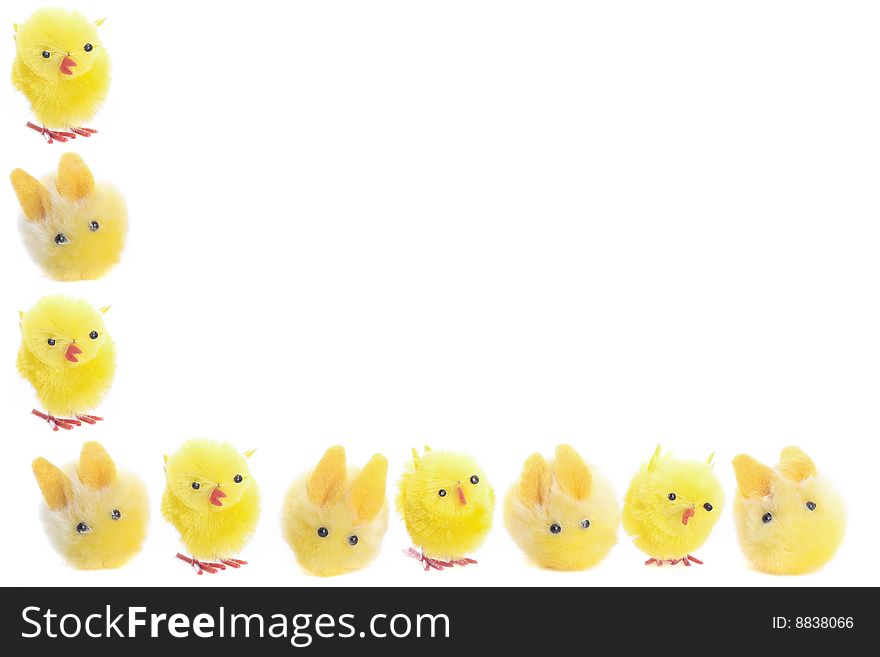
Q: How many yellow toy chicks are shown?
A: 5